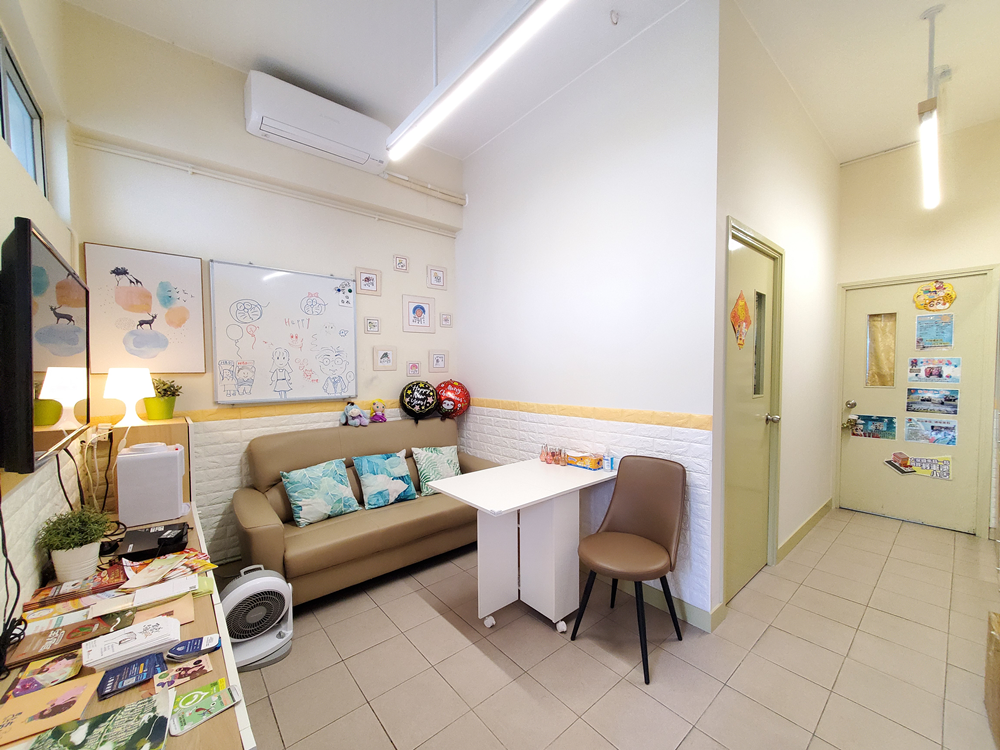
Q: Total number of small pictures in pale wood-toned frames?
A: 9